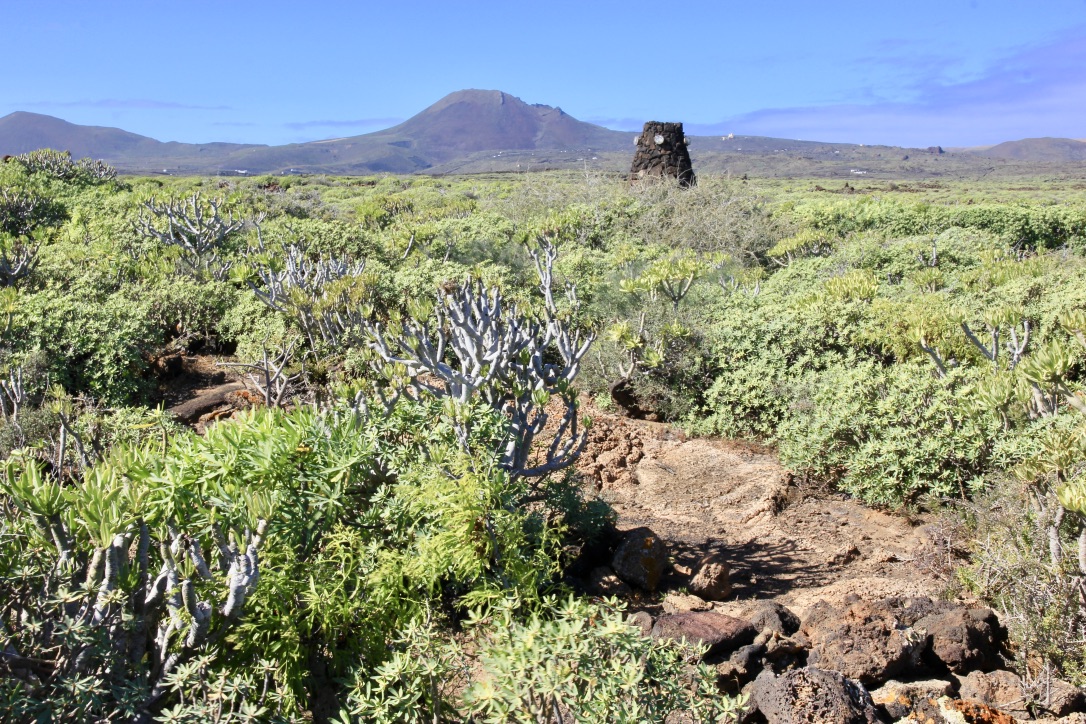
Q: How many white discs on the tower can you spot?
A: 3